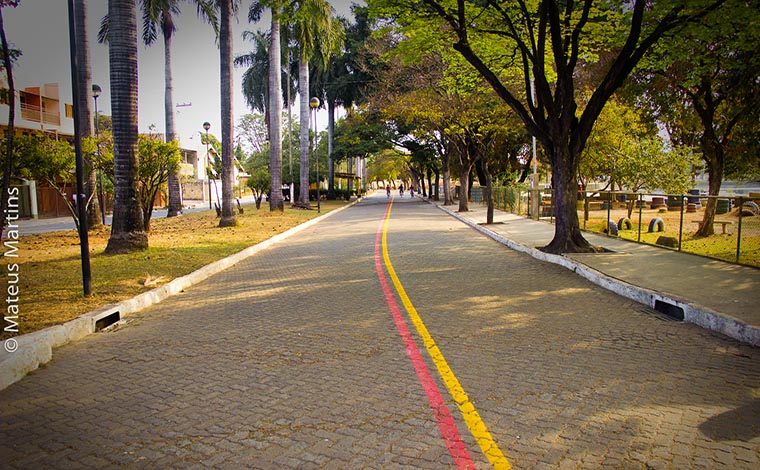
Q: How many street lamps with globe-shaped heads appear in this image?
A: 3